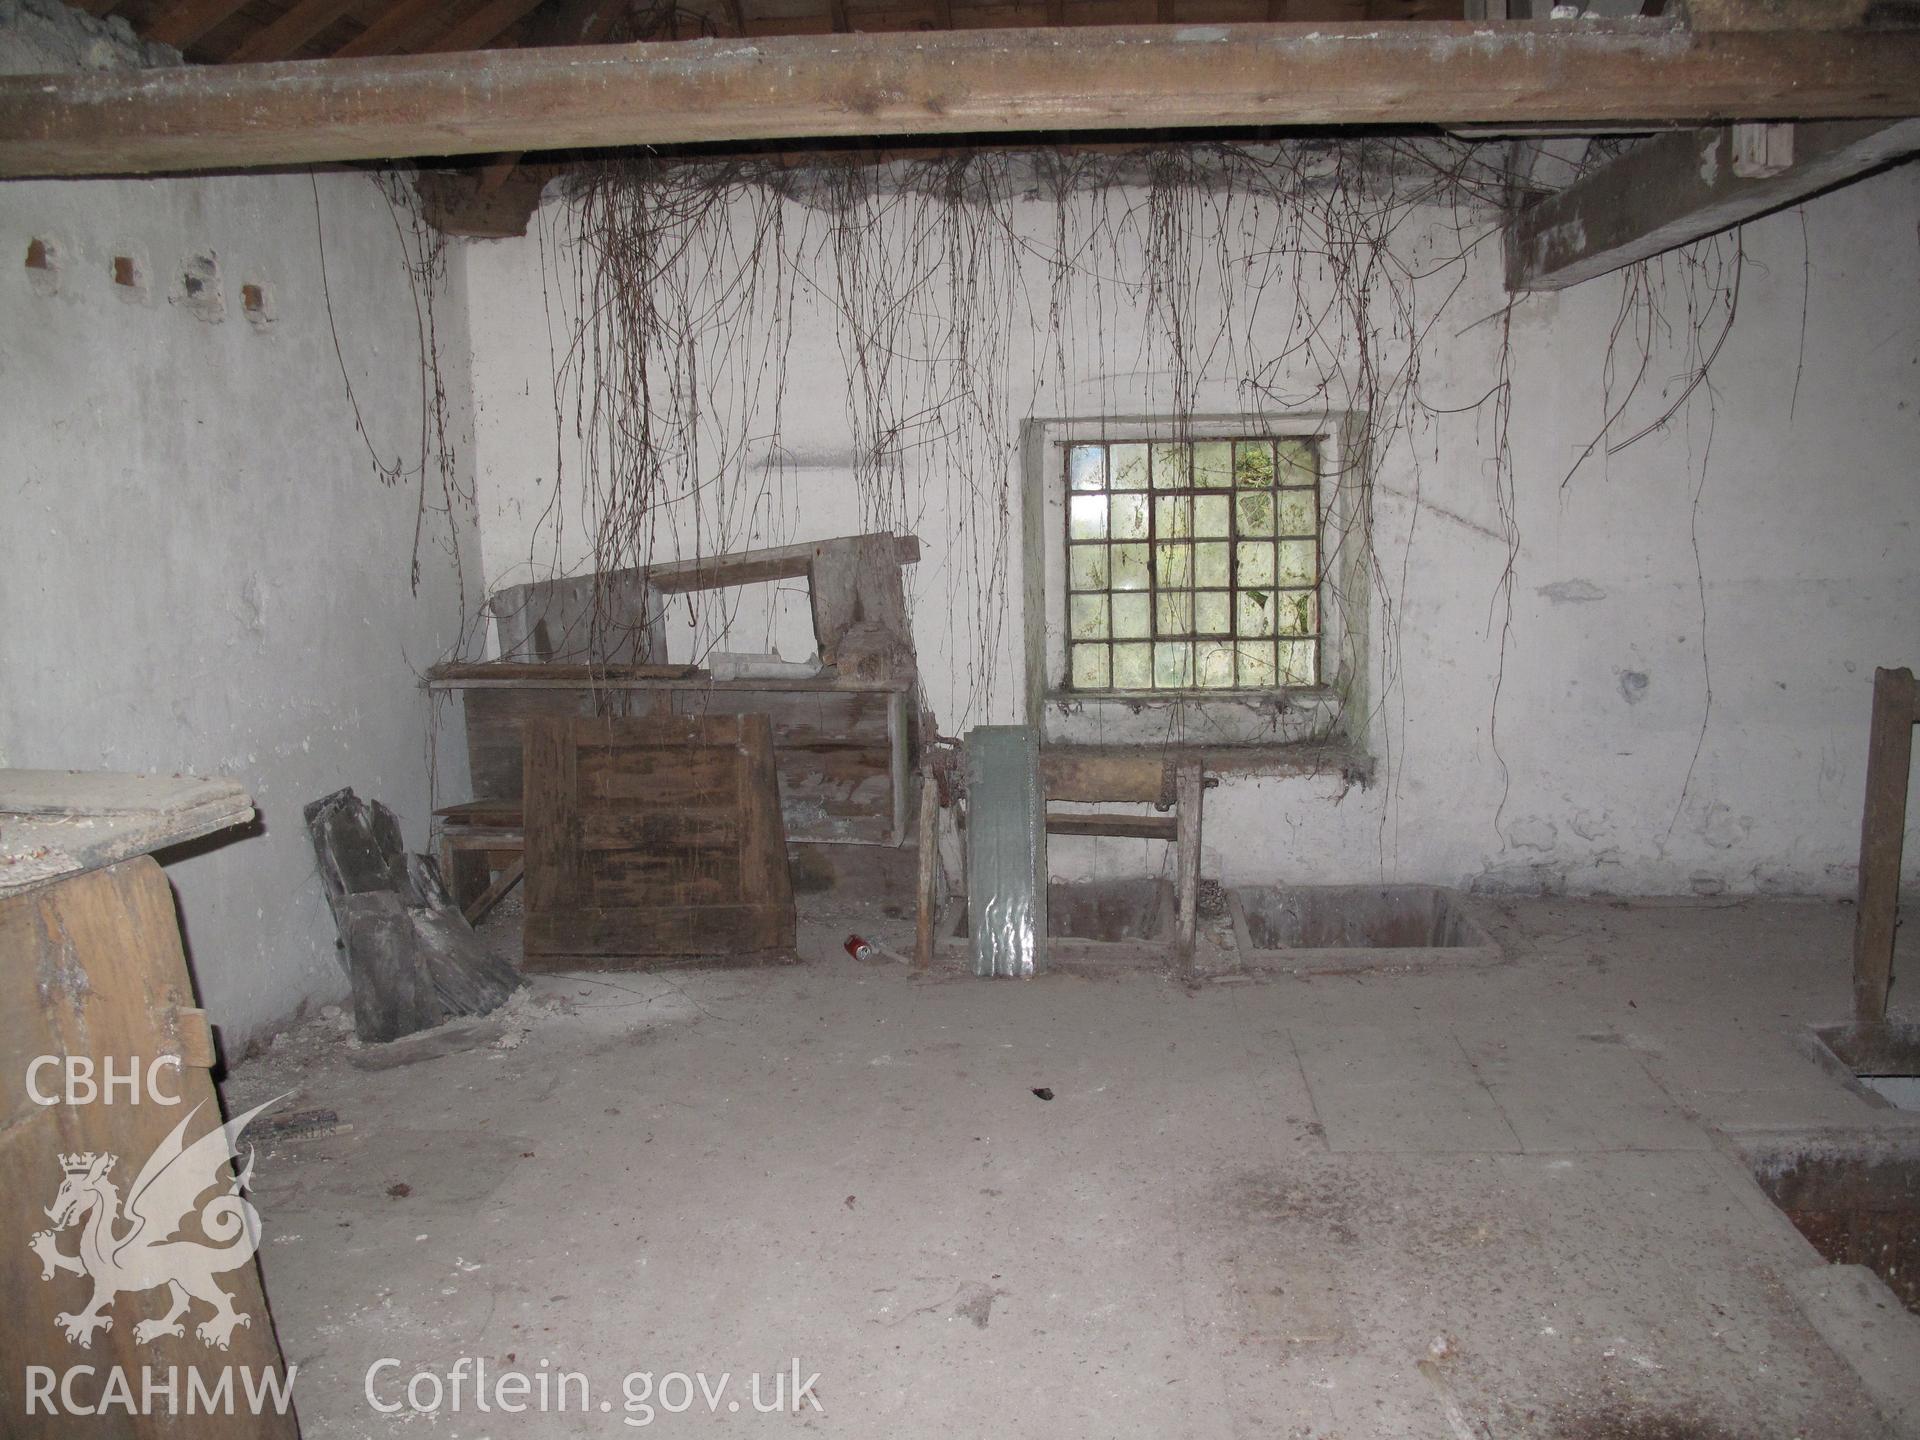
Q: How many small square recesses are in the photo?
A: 4